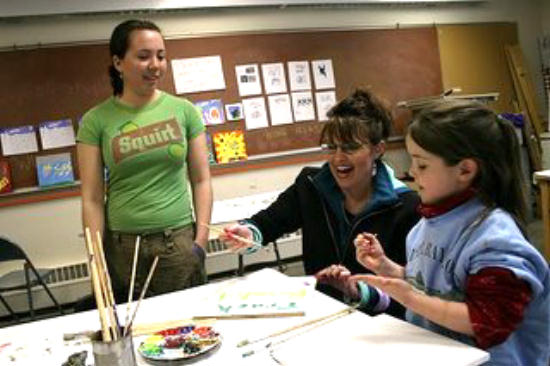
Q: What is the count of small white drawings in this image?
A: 8